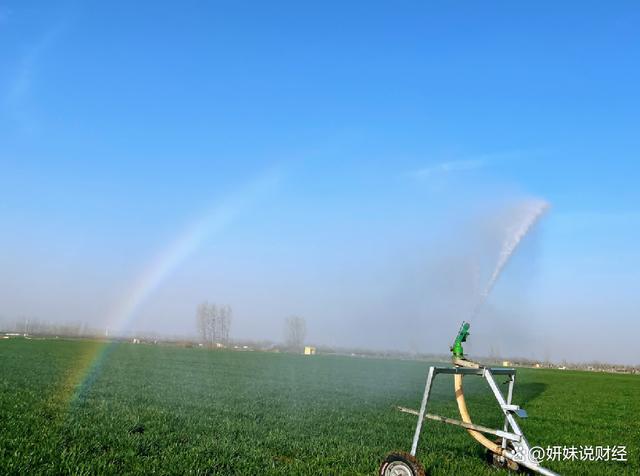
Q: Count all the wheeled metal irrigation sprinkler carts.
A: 1